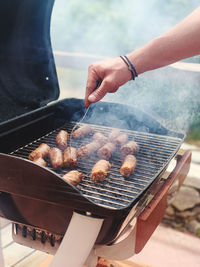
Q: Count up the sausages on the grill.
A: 15